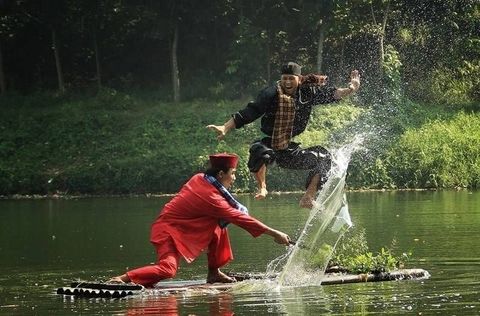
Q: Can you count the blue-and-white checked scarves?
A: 1